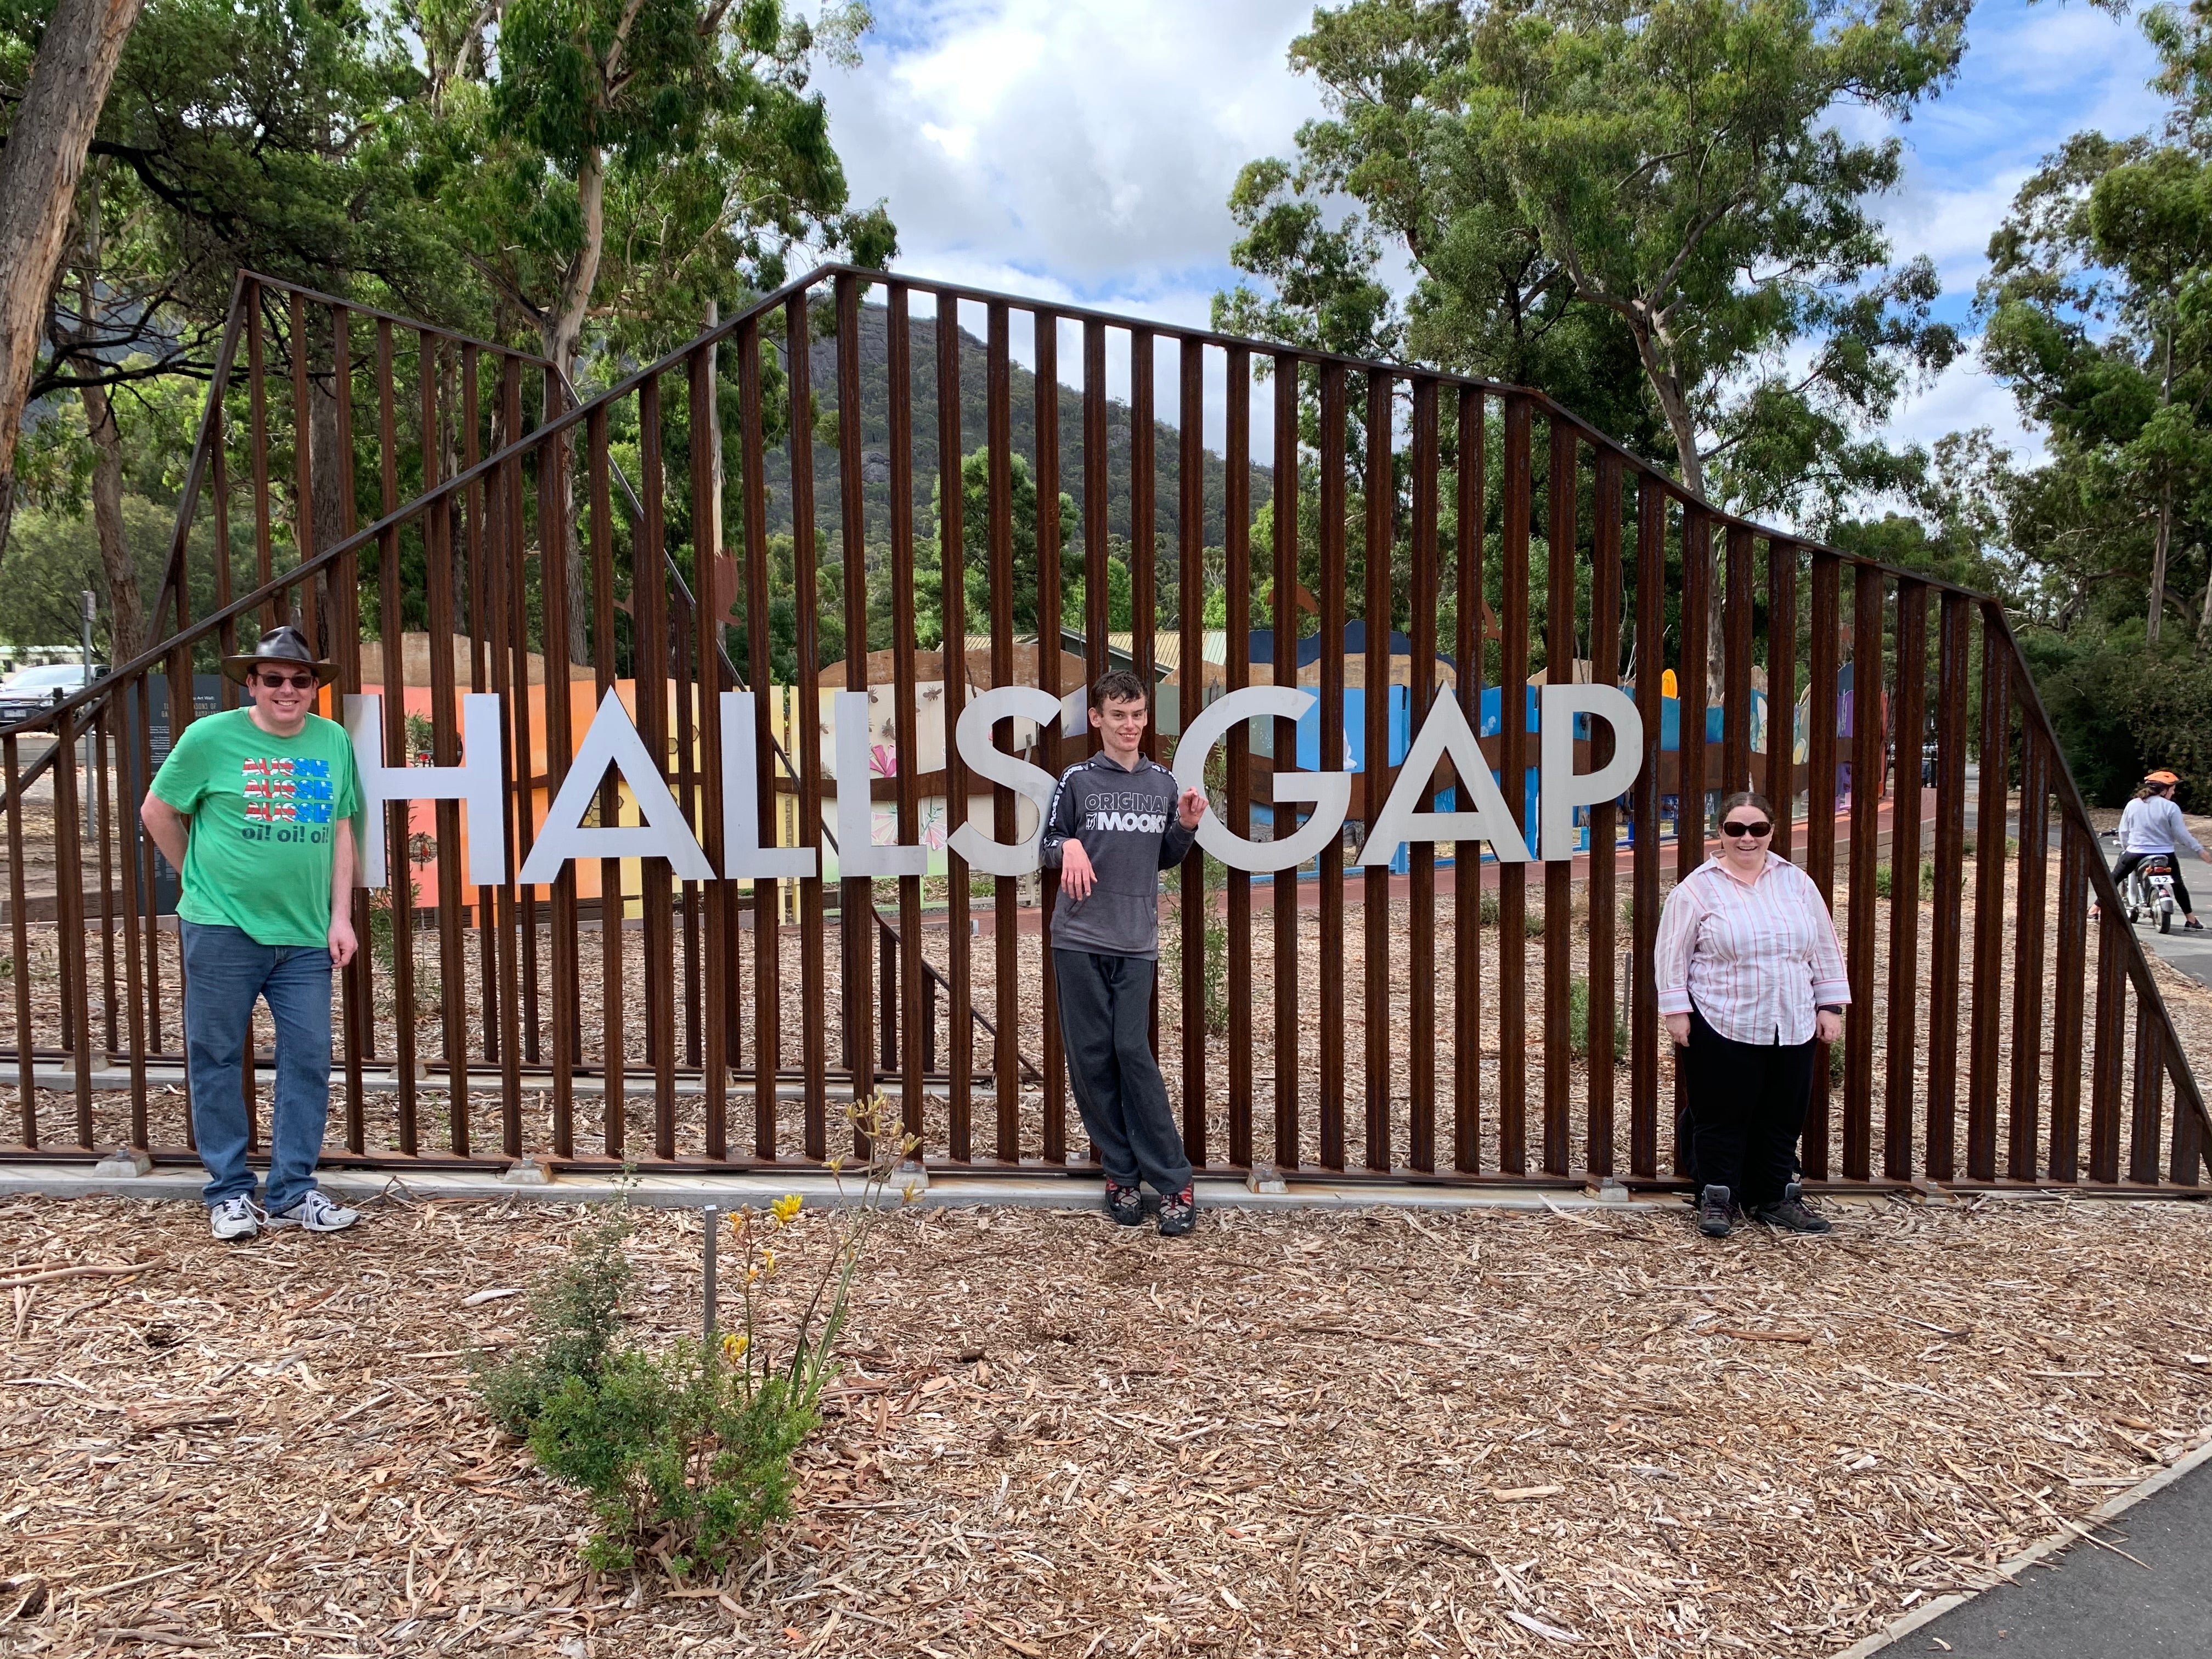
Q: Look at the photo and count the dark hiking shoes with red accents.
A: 2